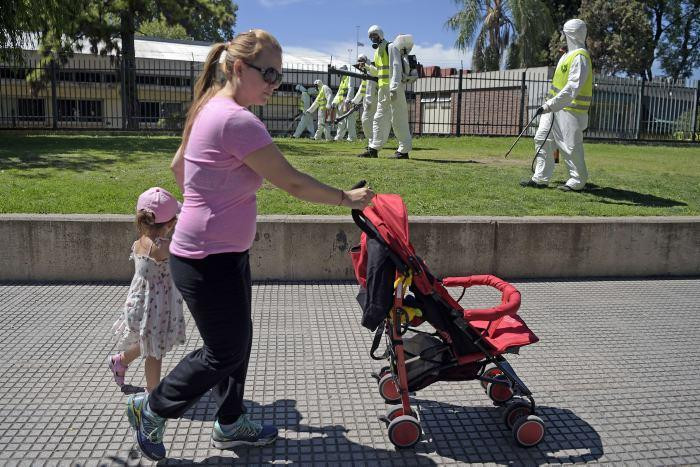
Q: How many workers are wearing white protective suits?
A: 6